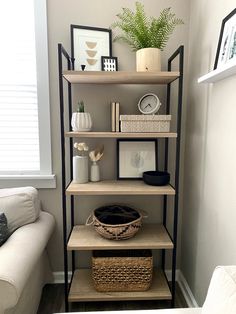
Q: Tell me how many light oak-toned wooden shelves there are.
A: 5